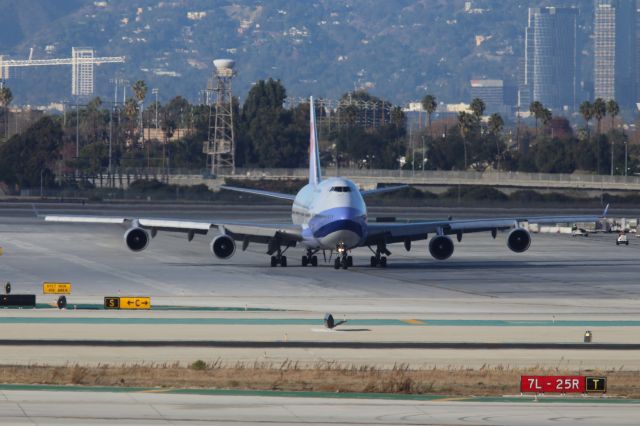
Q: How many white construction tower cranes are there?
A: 1